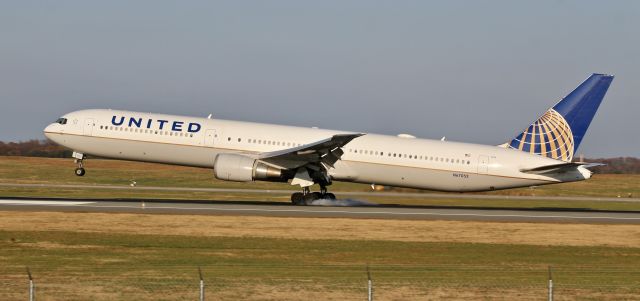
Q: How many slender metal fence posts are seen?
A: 4